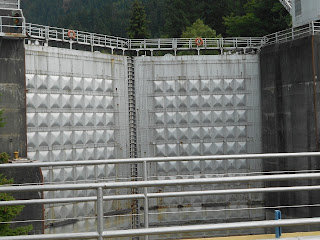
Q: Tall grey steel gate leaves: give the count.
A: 2